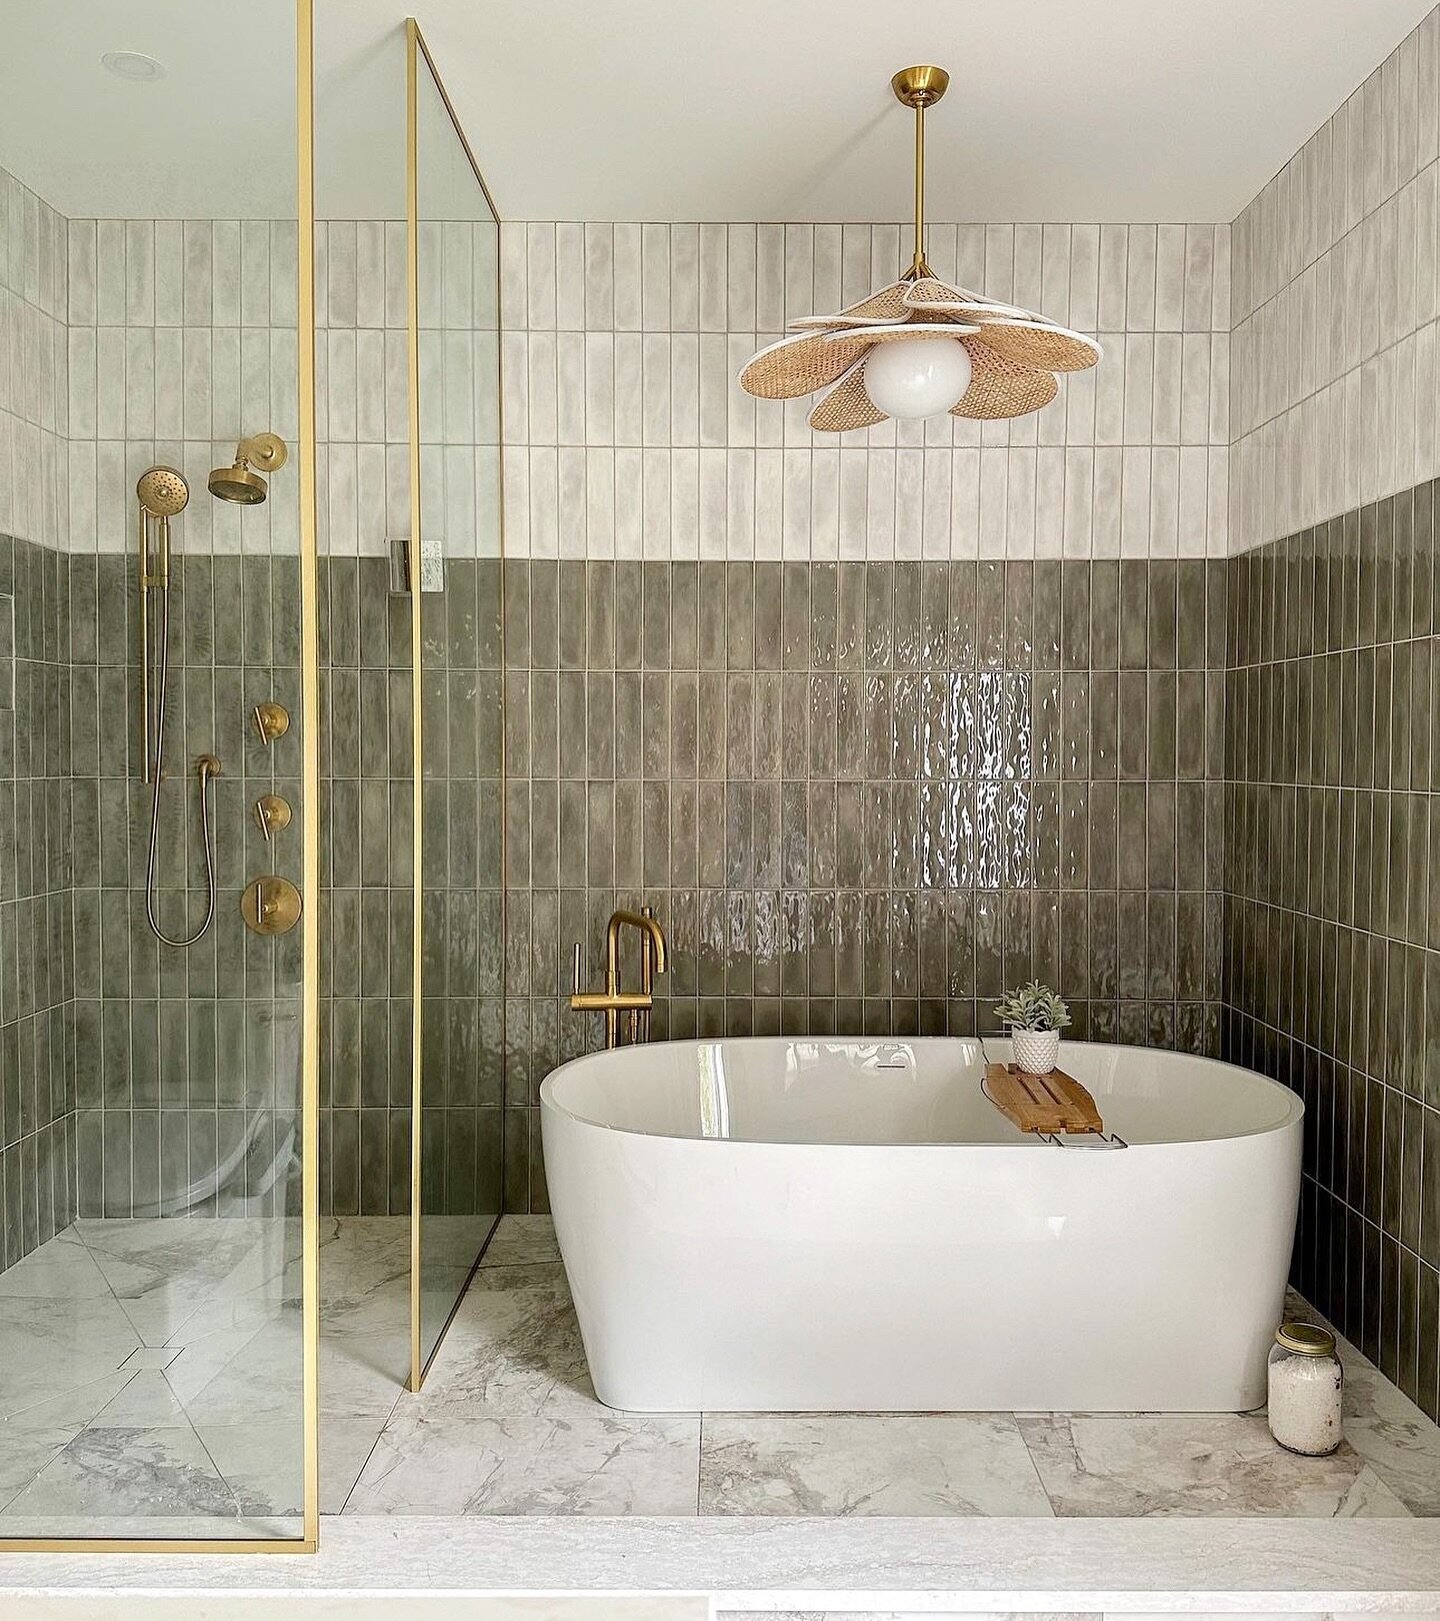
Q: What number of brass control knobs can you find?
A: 3